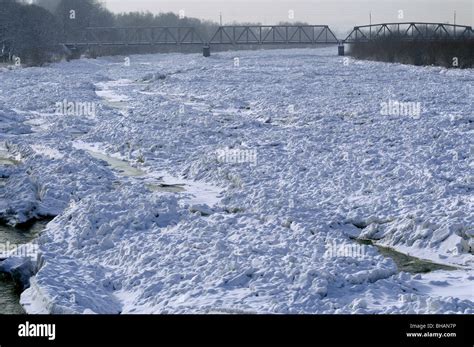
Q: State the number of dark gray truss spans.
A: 3